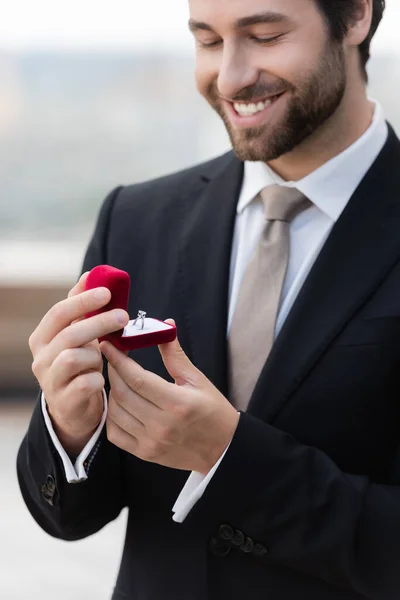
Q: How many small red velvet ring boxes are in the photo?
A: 1